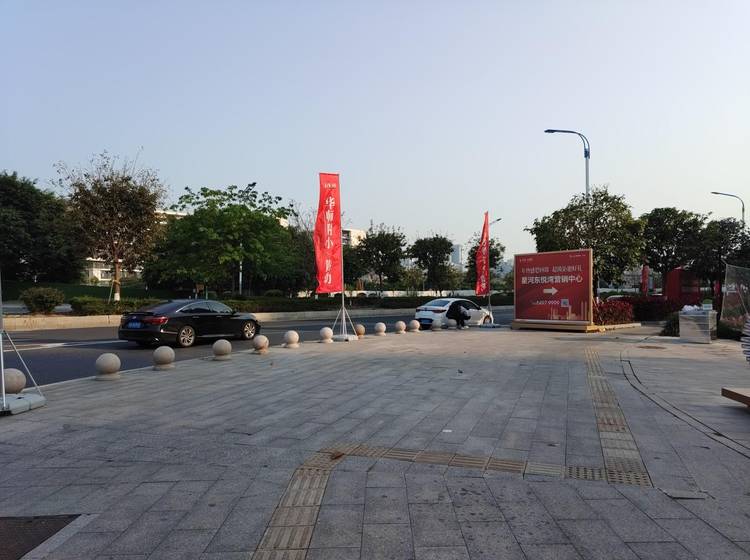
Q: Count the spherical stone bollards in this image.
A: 13